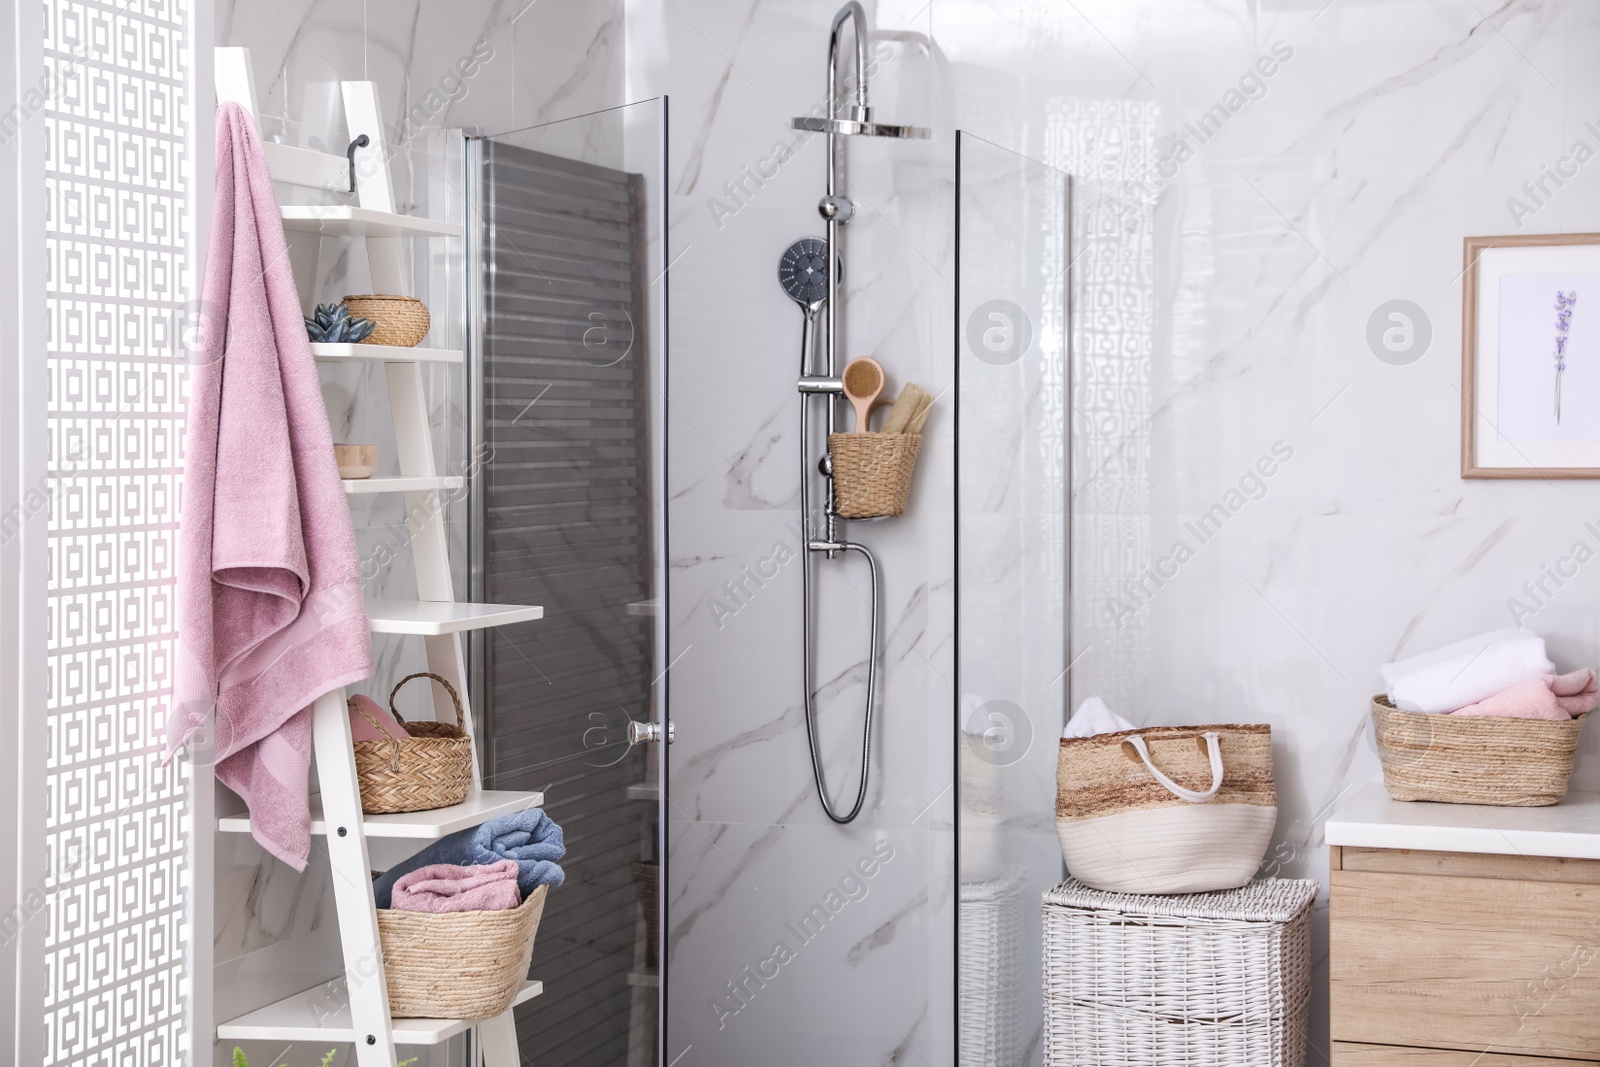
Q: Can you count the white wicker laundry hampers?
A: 1